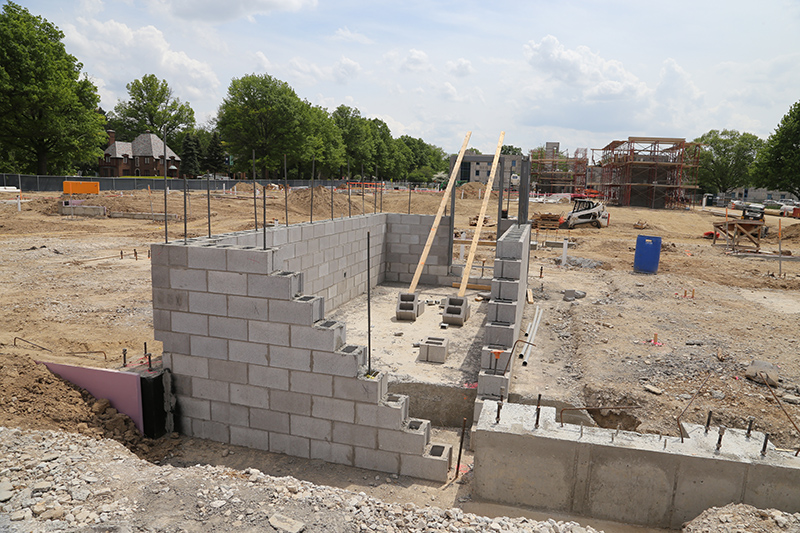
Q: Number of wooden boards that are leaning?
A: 2